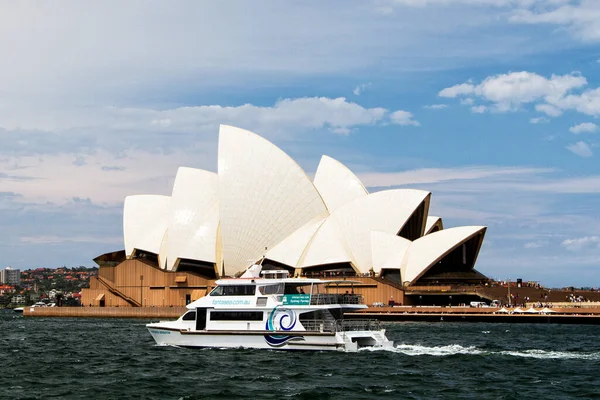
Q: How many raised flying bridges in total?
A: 1